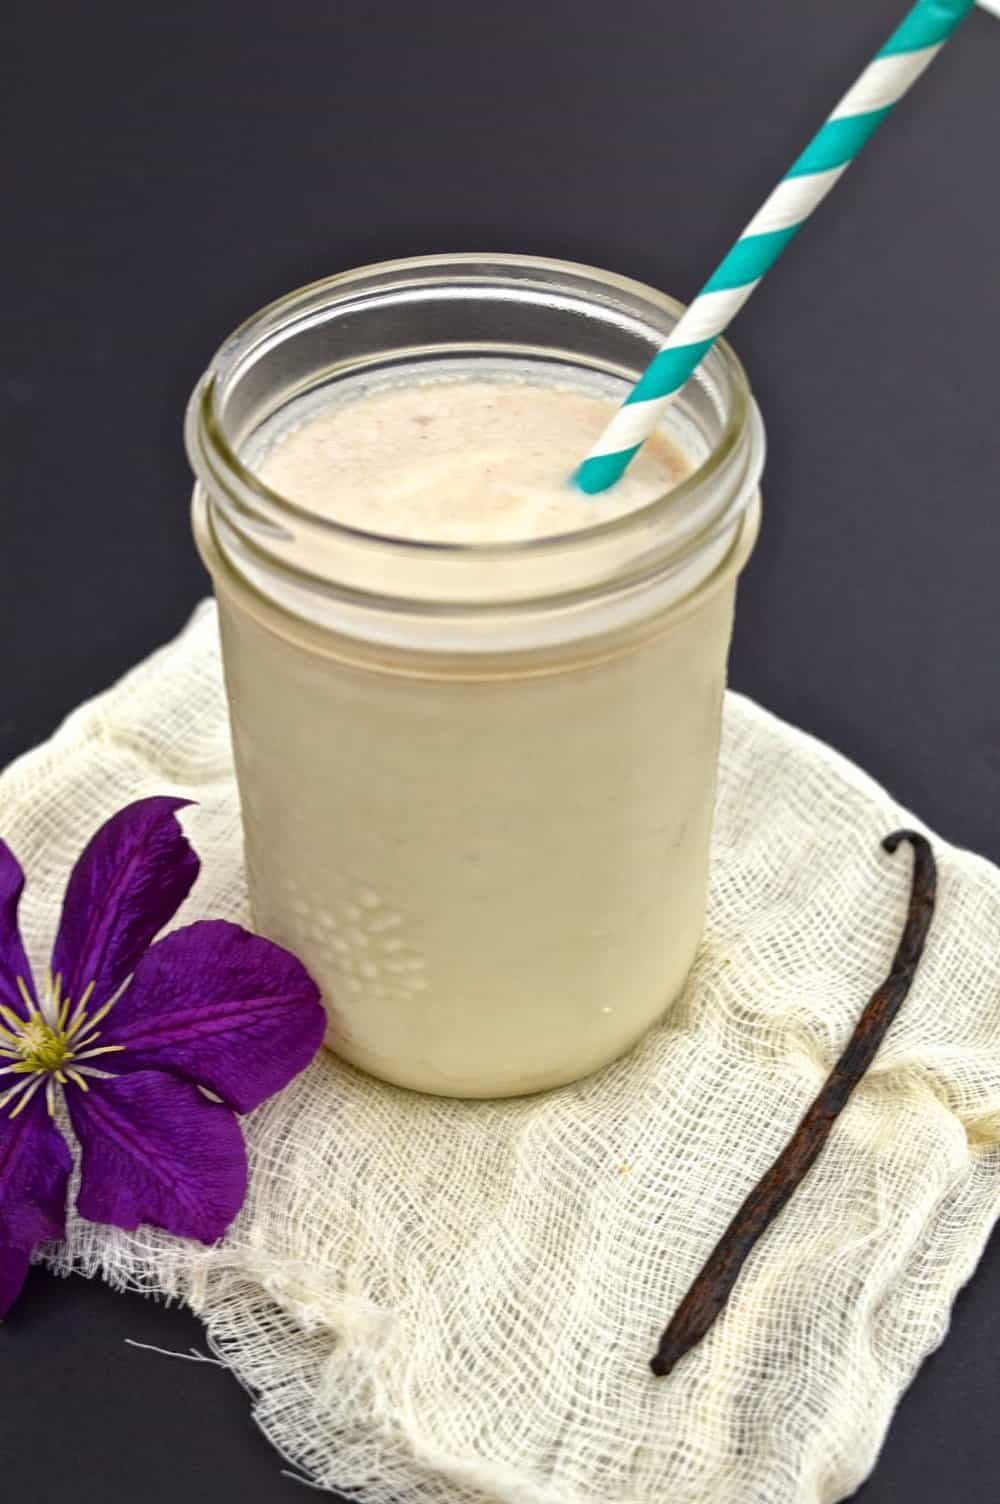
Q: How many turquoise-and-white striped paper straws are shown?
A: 1